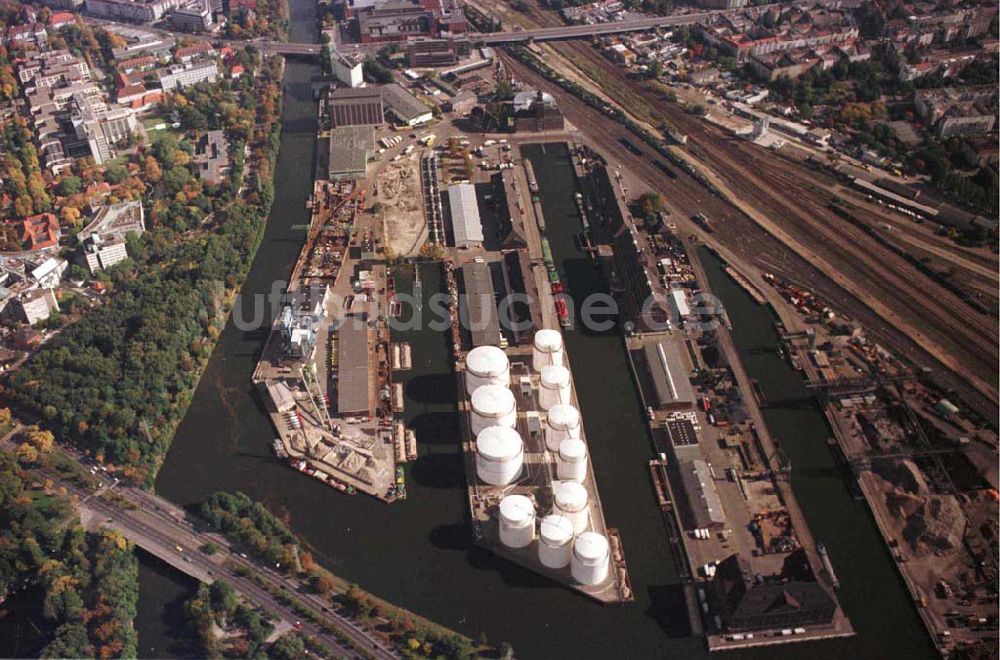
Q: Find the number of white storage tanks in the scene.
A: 11